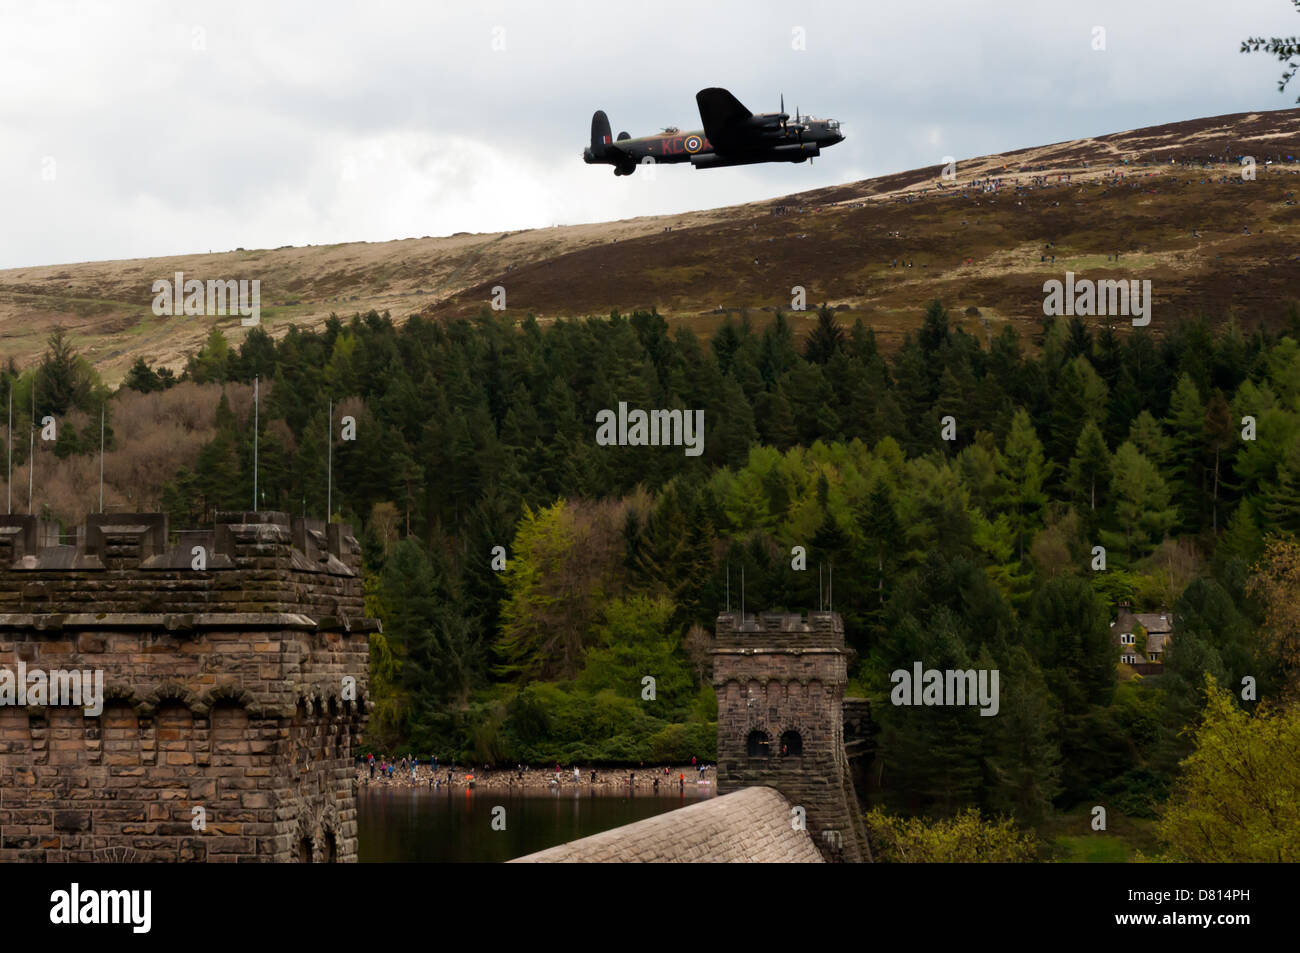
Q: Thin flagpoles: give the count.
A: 9